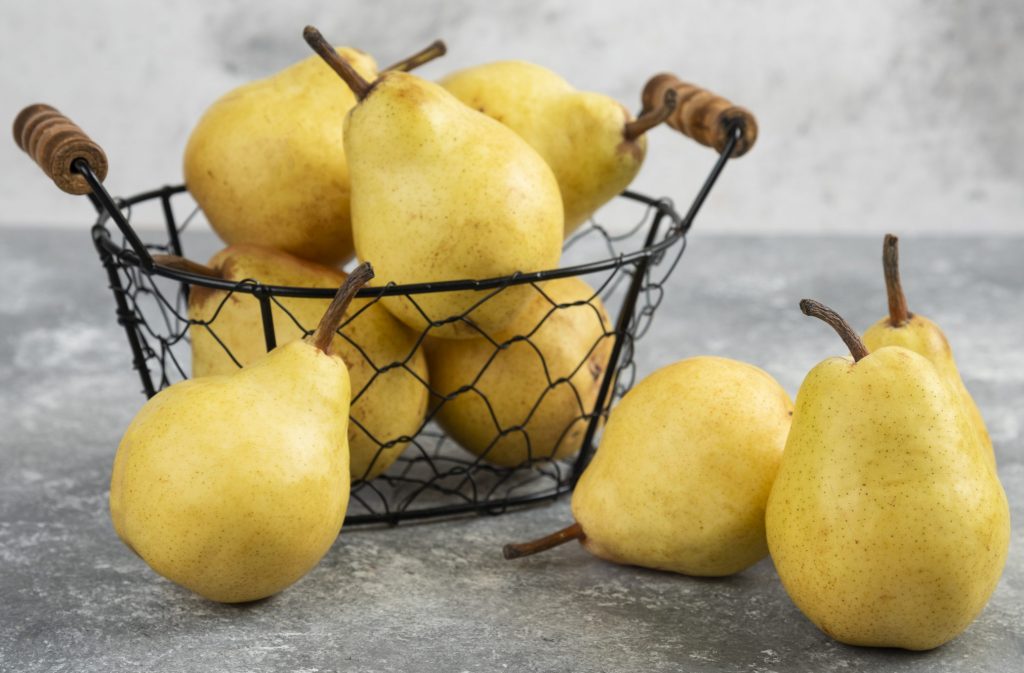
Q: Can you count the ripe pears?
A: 9